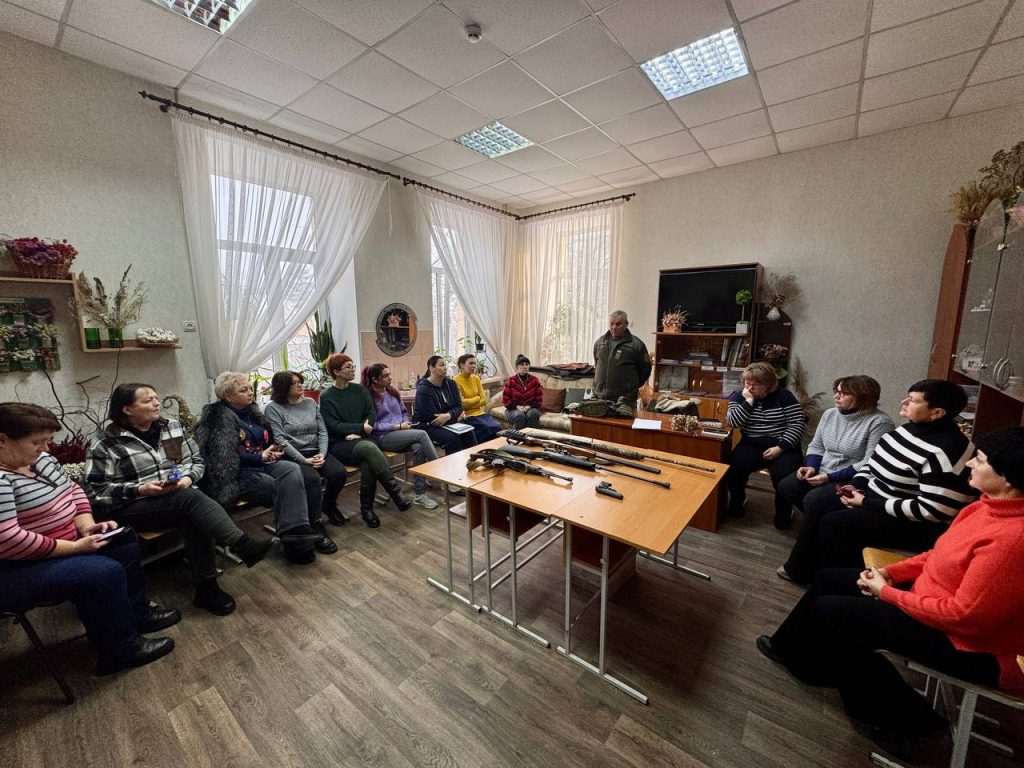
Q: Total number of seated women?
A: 13